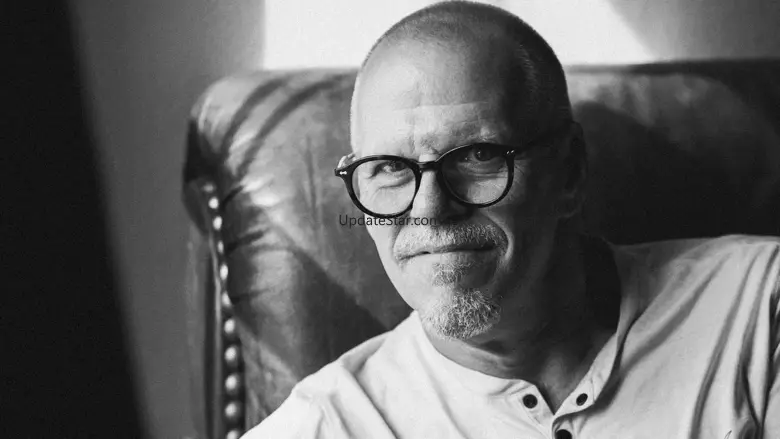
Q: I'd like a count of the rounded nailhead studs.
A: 11